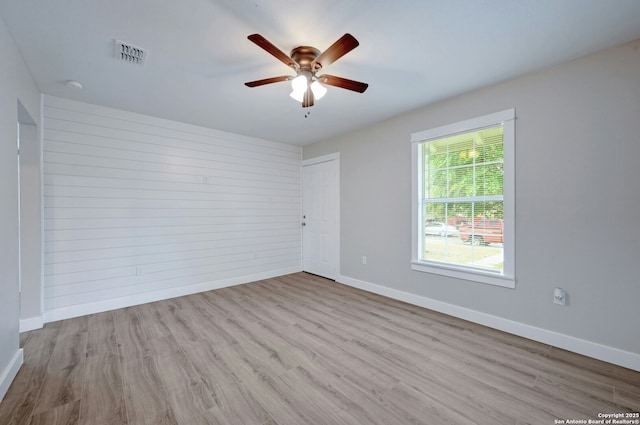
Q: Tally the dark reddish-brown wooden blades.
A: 5